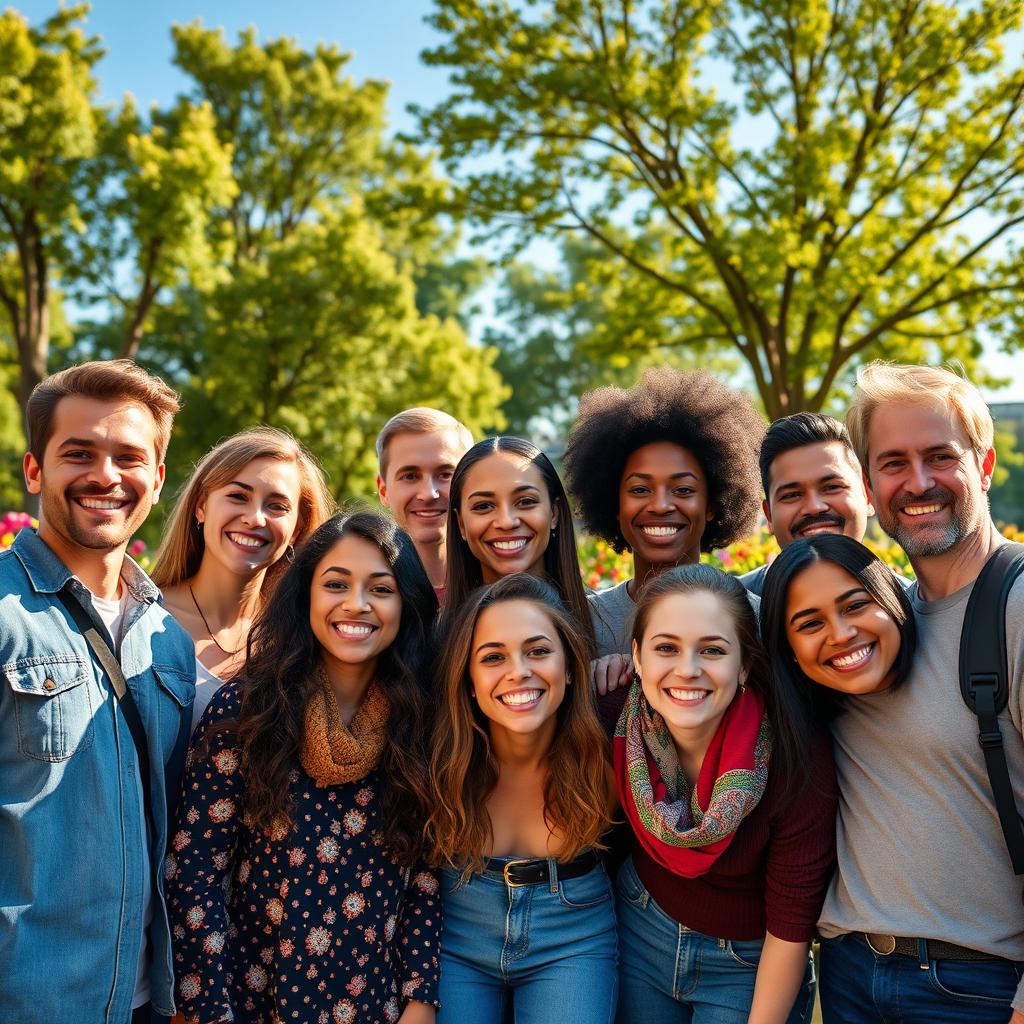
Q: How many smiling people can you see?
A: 11